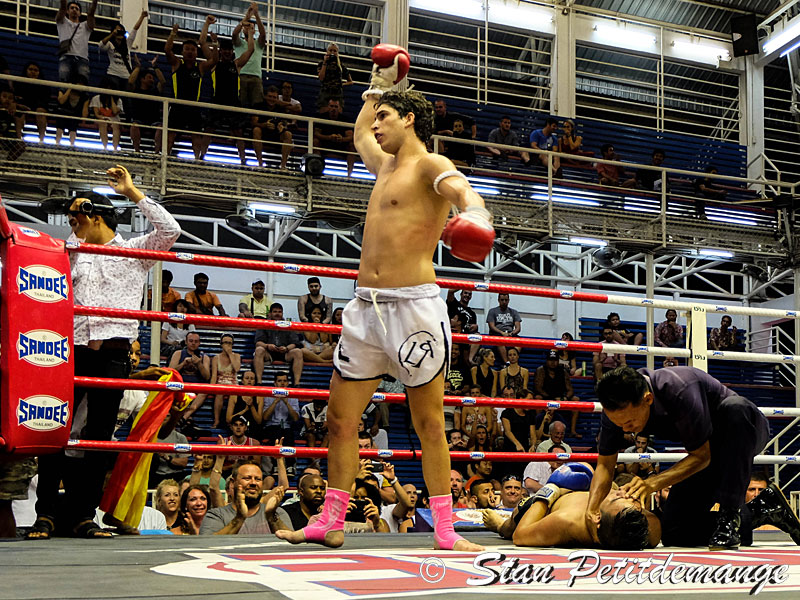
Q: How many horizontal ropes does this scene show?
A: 4